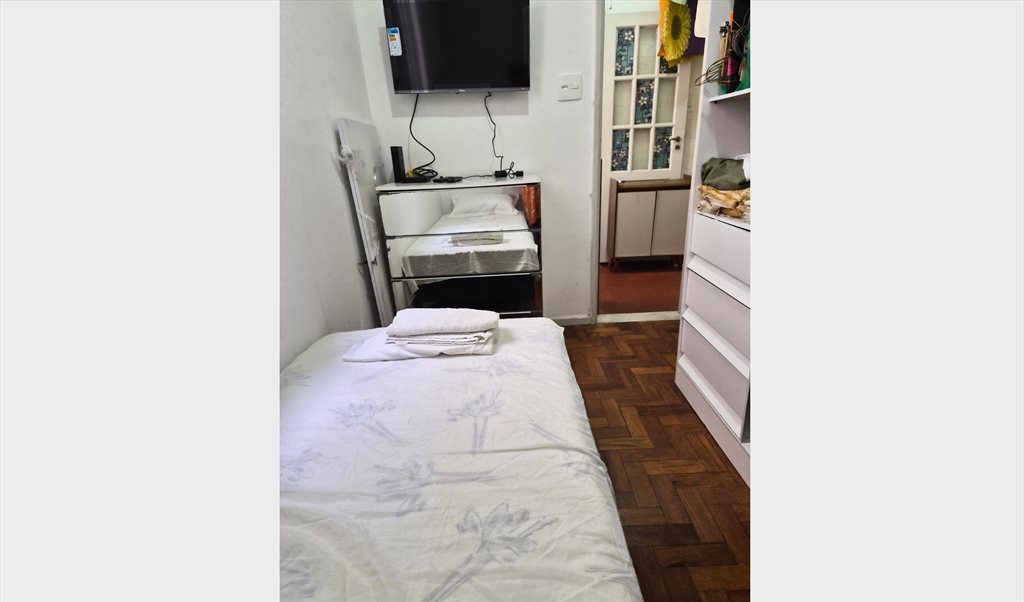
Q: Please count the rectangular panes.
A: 9